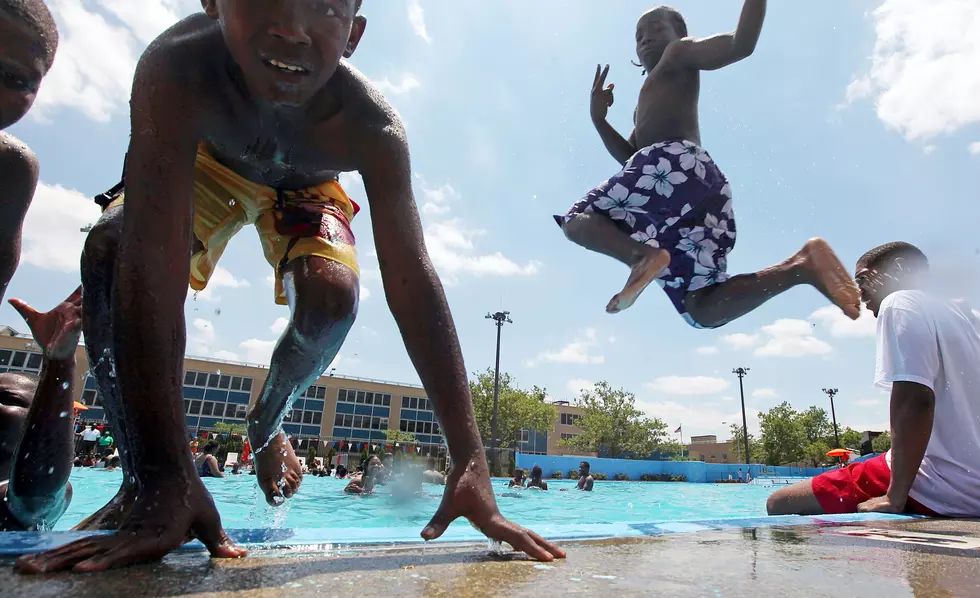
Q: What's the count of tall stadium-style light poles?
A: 3